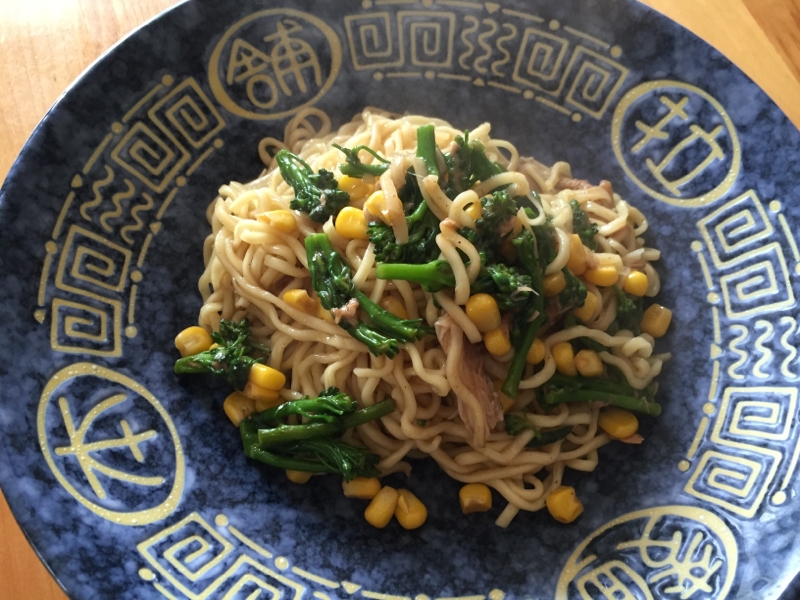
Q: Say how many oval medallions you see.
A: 4